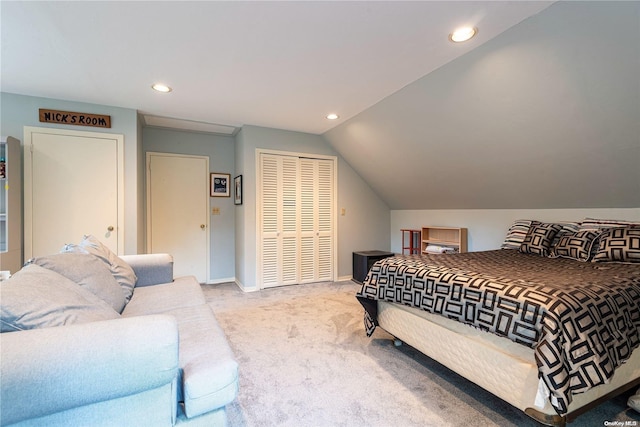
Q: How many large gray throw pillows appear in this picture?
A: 3